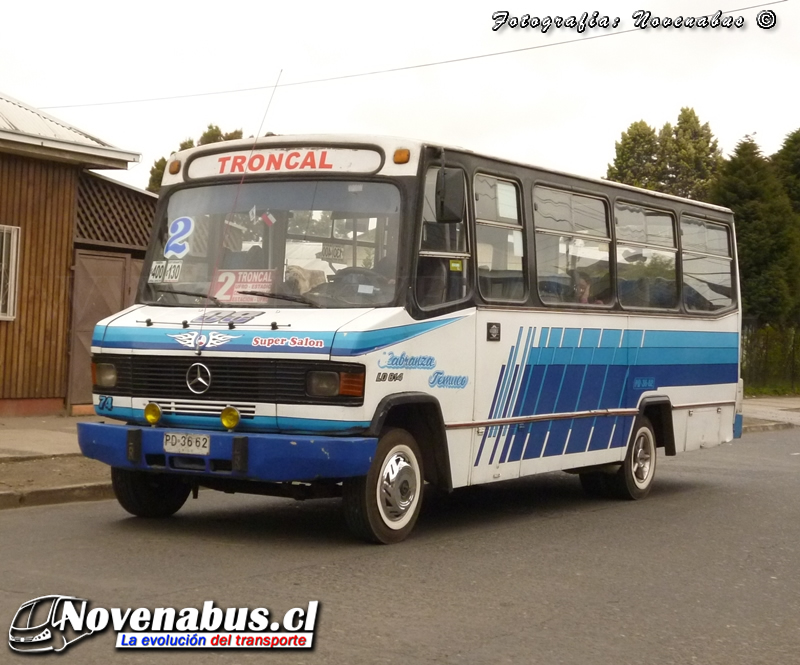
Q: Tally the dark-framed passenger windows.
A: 4